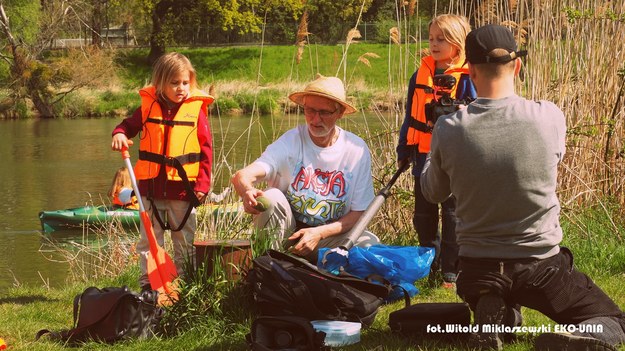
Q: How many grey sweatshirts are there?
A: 1